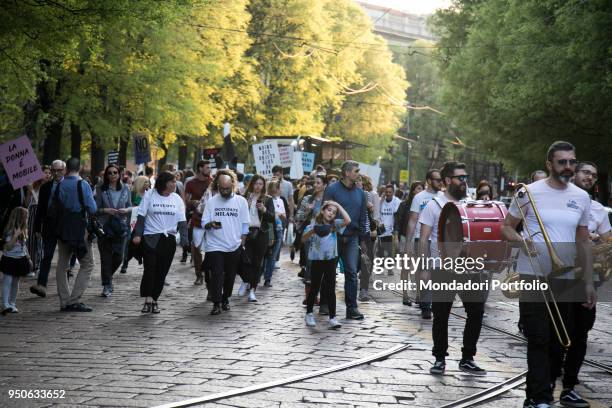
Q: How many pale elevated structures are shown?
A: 1